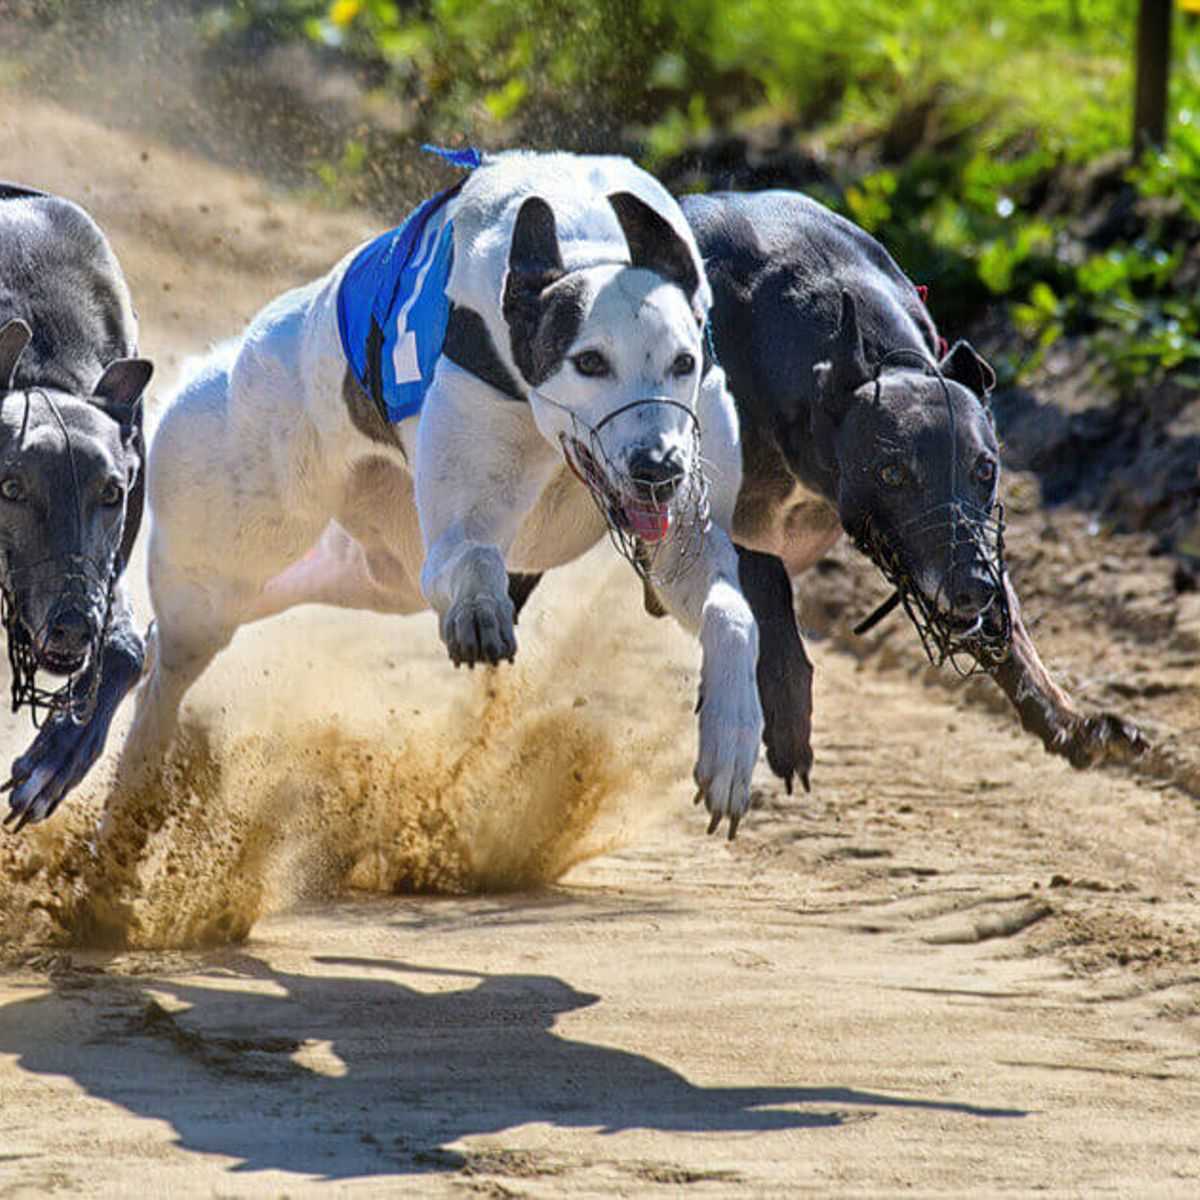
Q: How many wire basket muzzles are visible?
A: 3